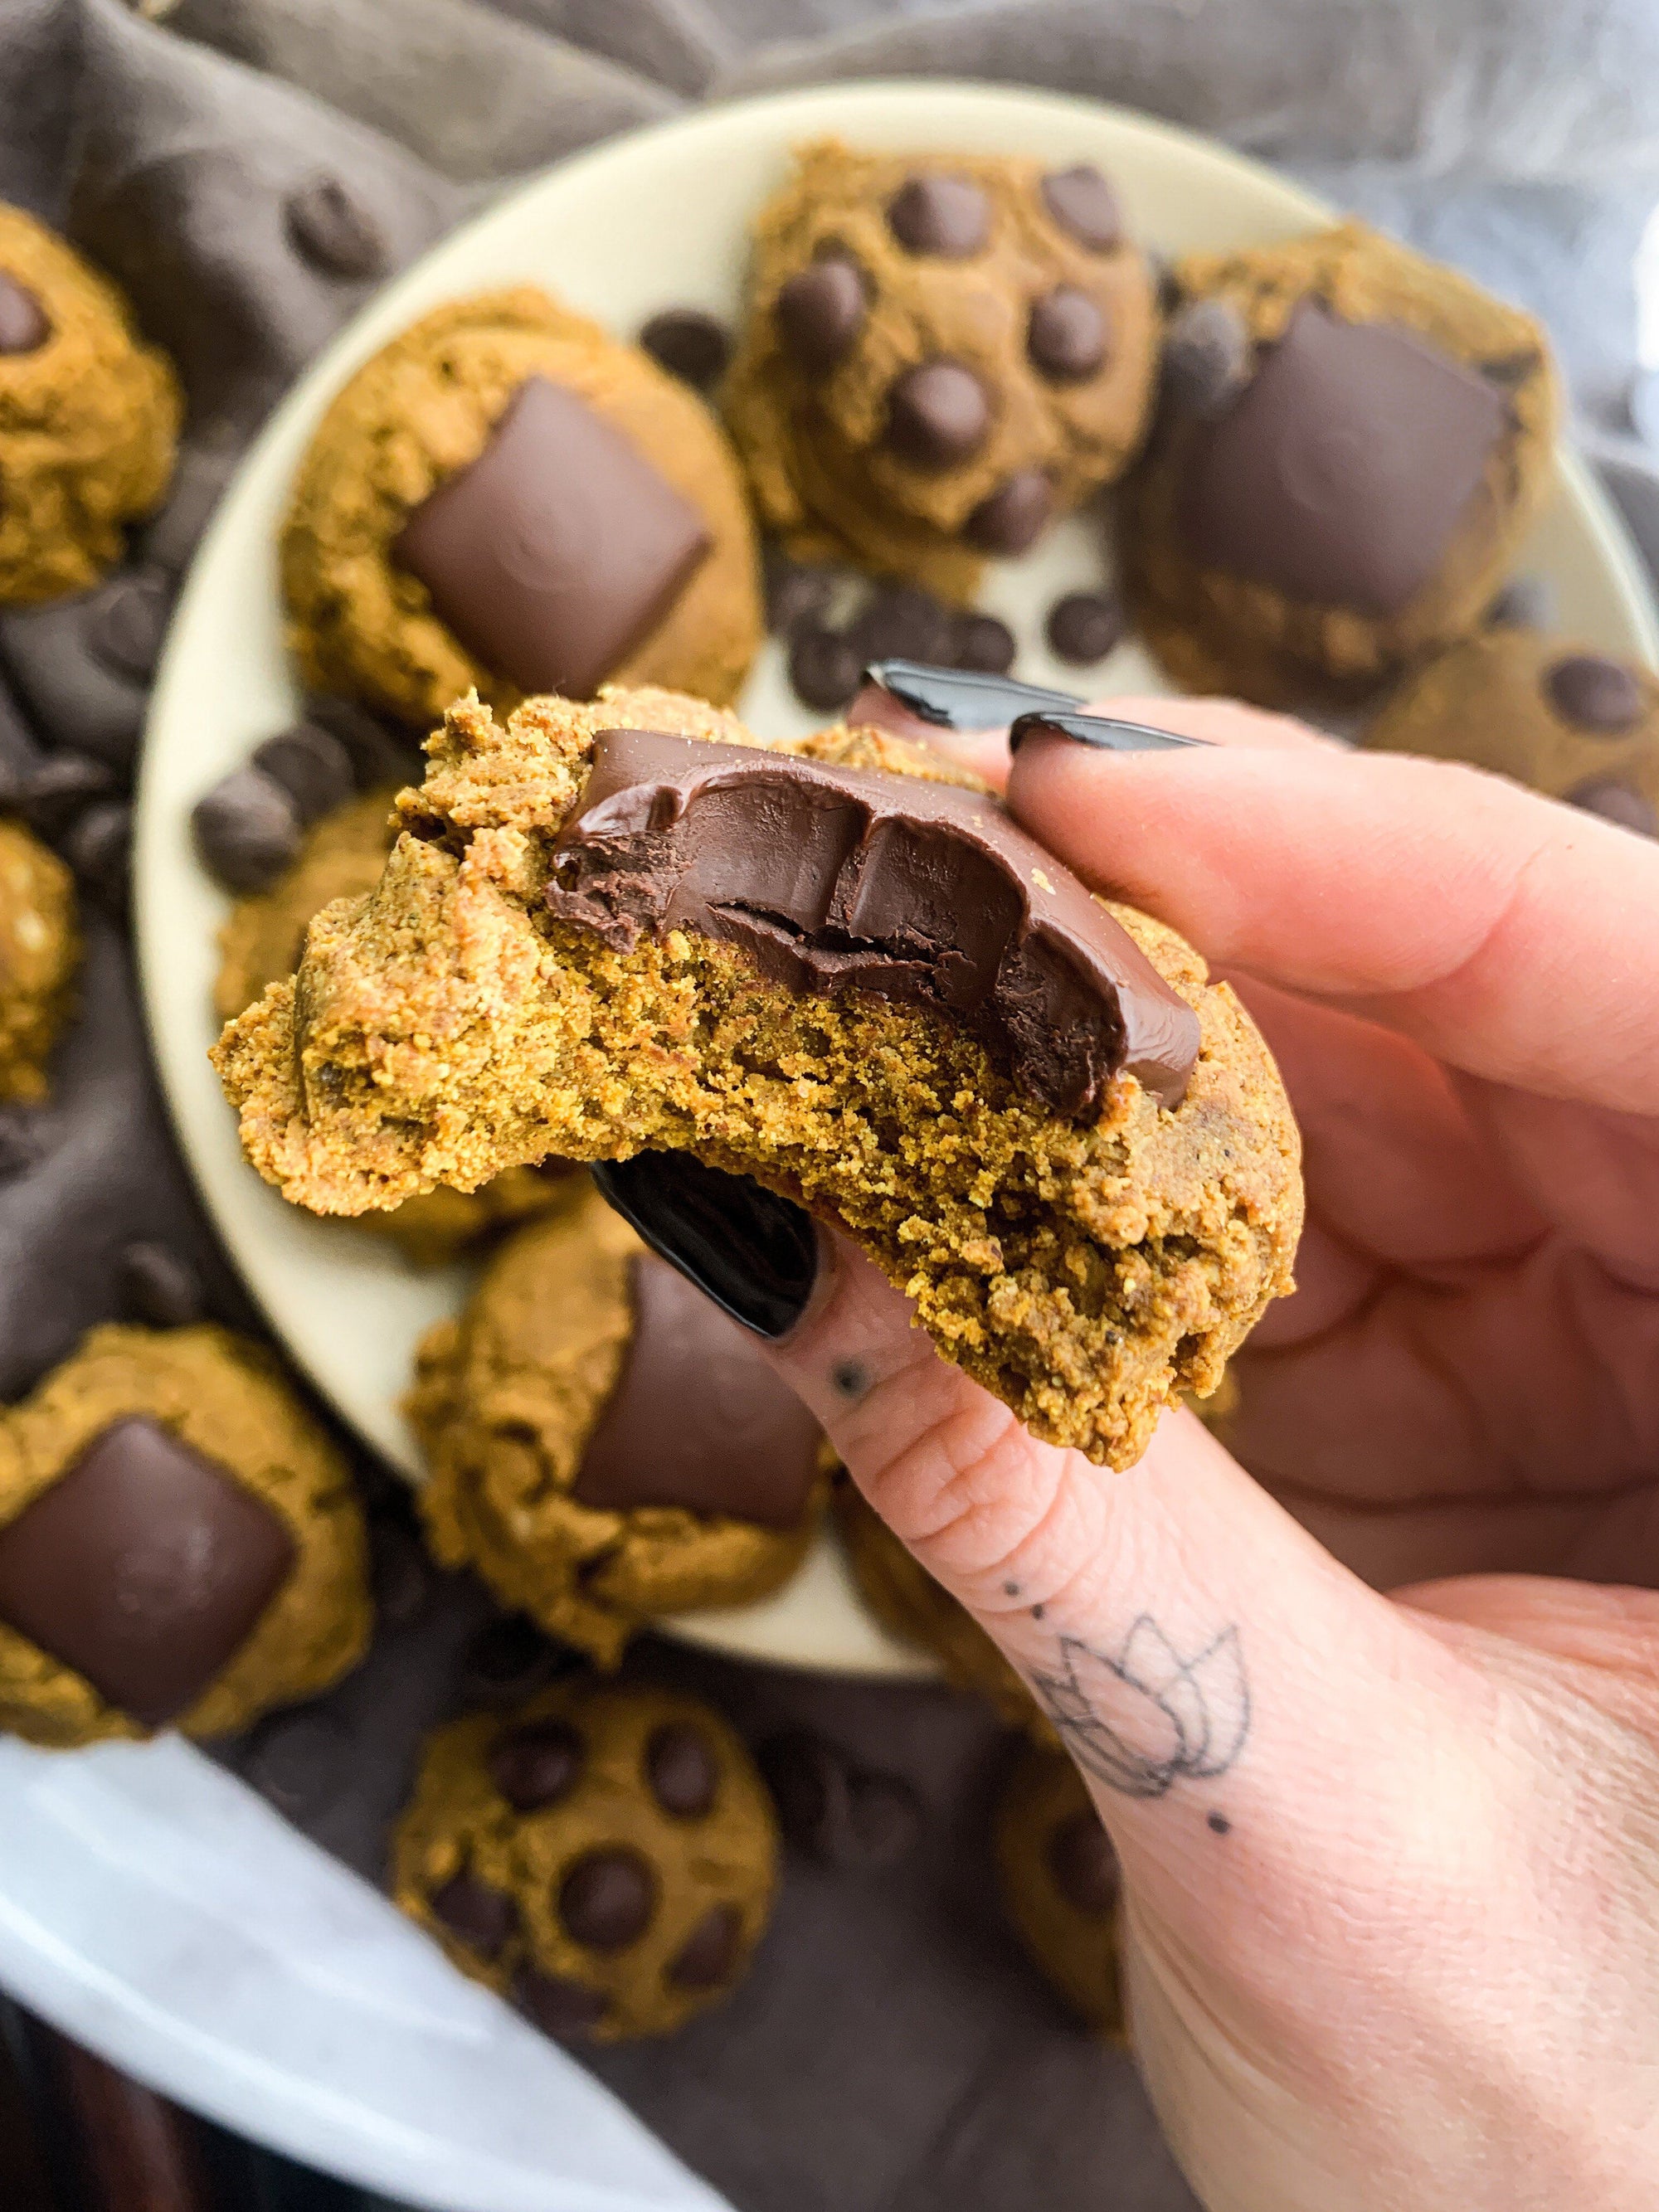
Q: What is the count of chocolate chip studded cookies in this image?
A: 5